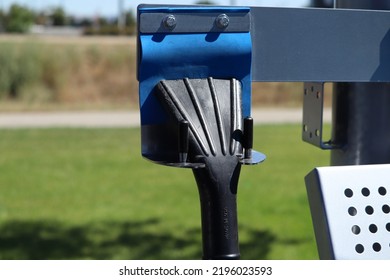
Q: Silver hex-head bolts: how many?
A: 2